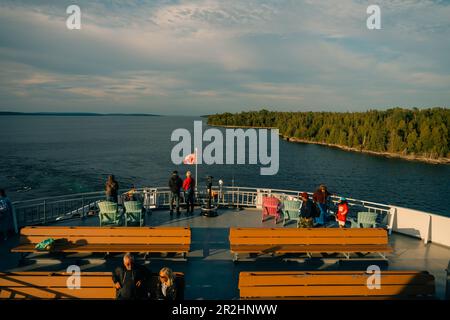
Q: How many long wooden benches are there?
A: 4